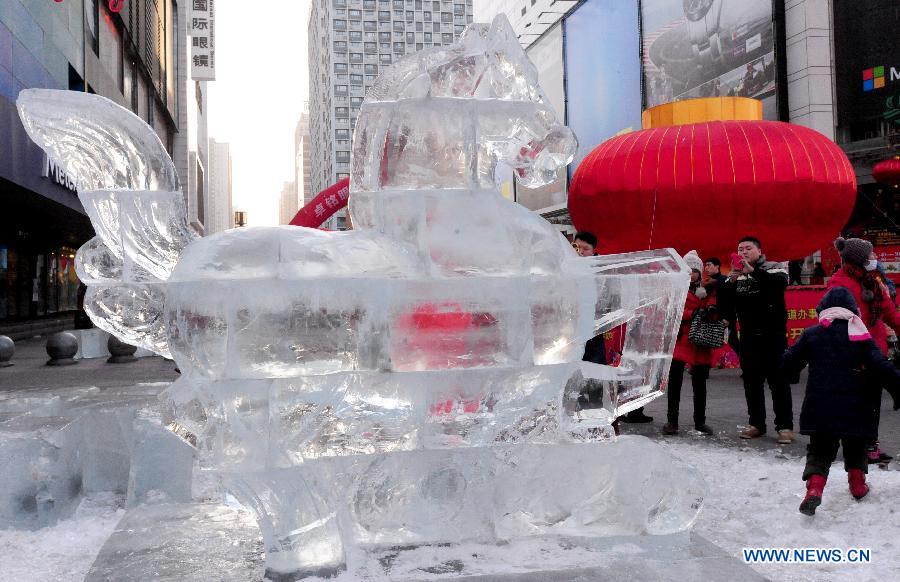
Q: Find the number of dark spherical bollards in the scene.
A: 3